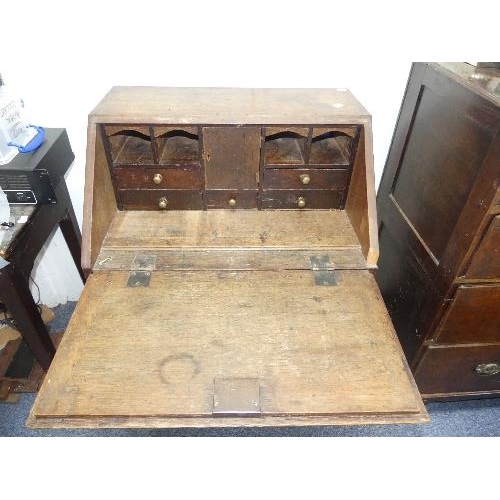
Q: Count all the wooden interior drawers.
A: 5